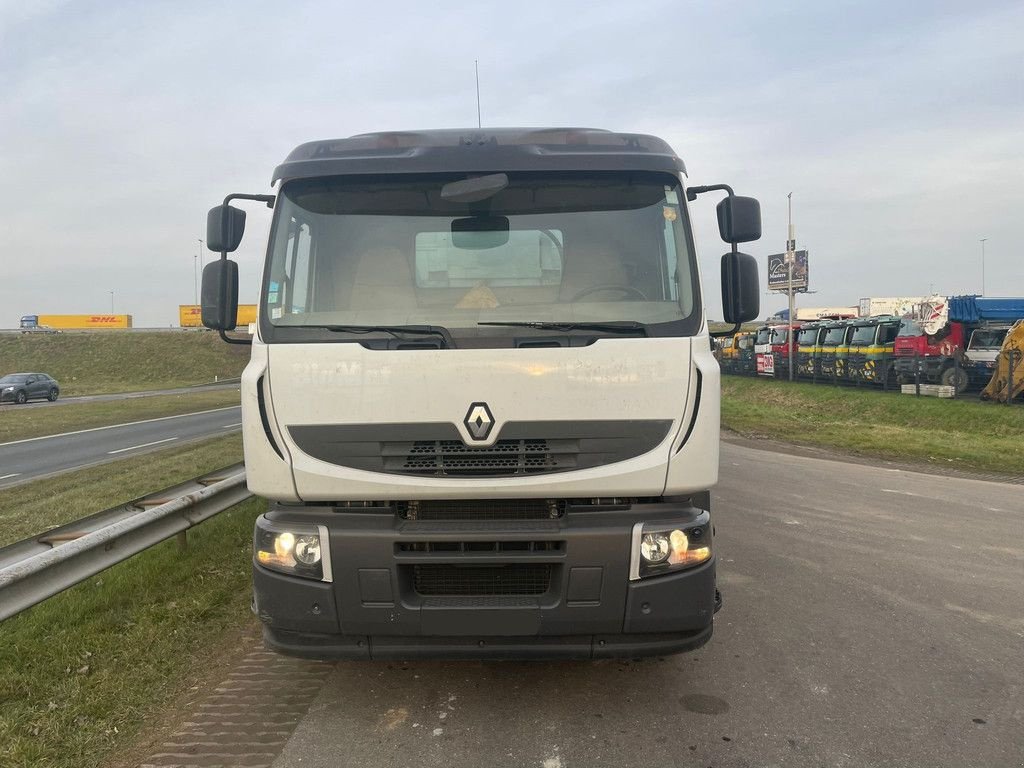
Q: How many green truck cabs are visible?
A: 3